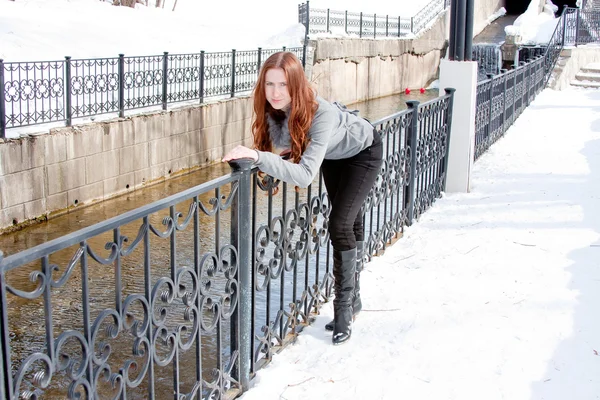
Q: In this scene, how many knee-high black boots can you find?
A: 2